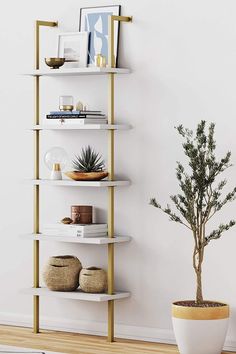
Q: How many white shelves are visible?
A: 5